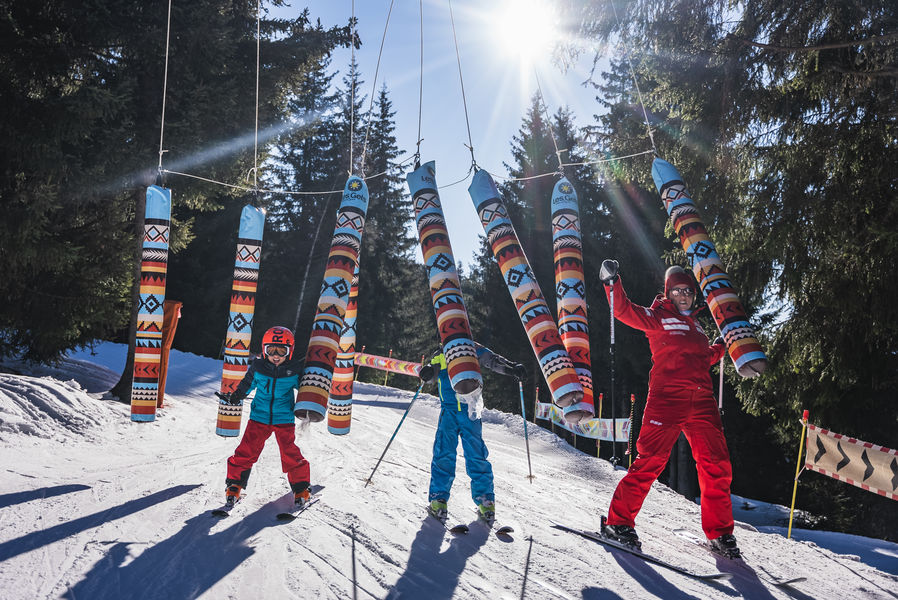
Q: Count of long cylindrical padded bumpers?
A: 8